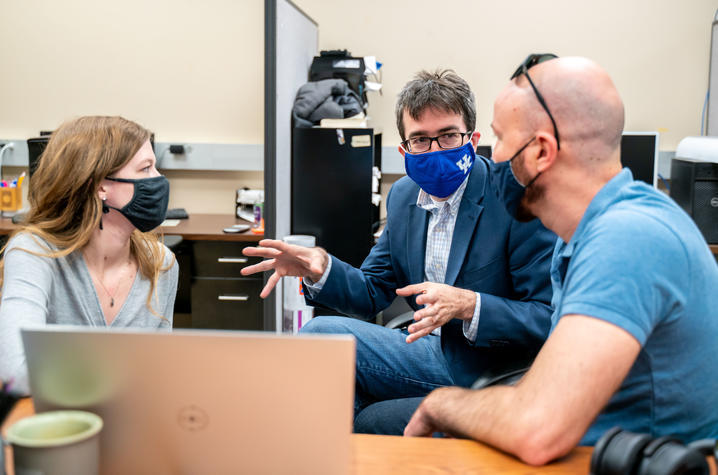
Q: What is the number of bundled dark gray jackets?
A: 1